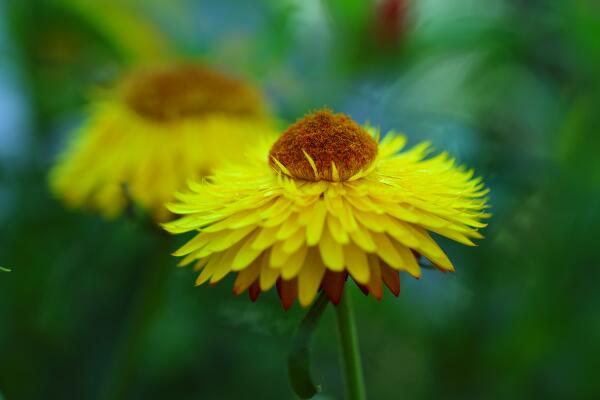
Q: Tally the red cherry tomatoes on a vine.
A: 0